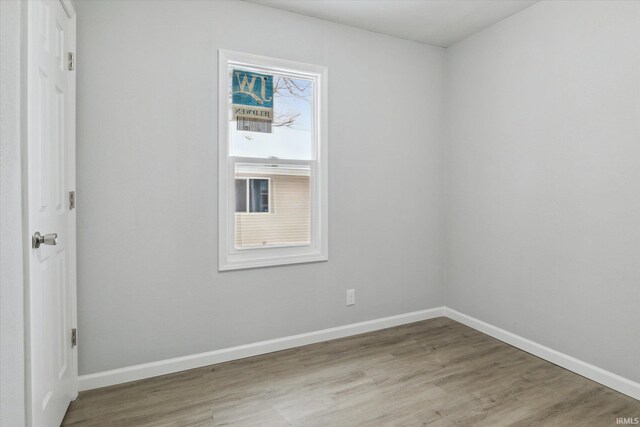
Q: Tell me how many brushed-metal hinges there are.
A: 3